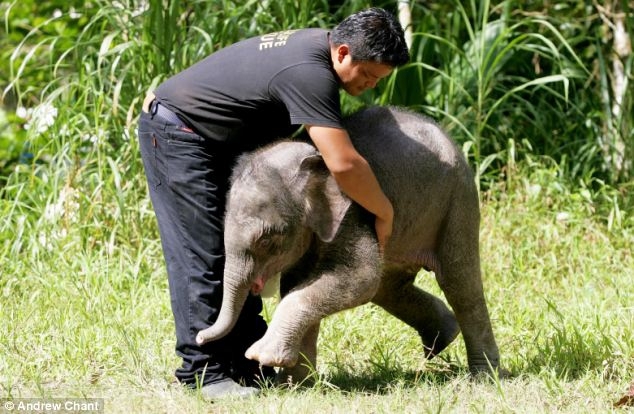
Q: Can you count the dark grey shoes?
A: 1